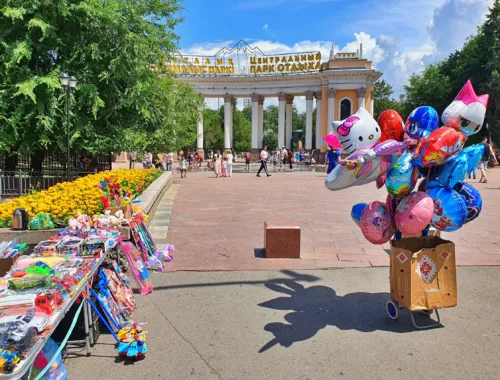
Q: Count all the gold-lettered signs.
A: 2